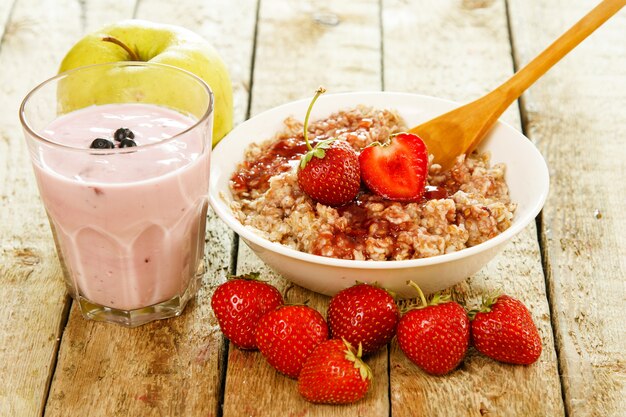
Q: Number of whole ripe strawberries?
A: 7